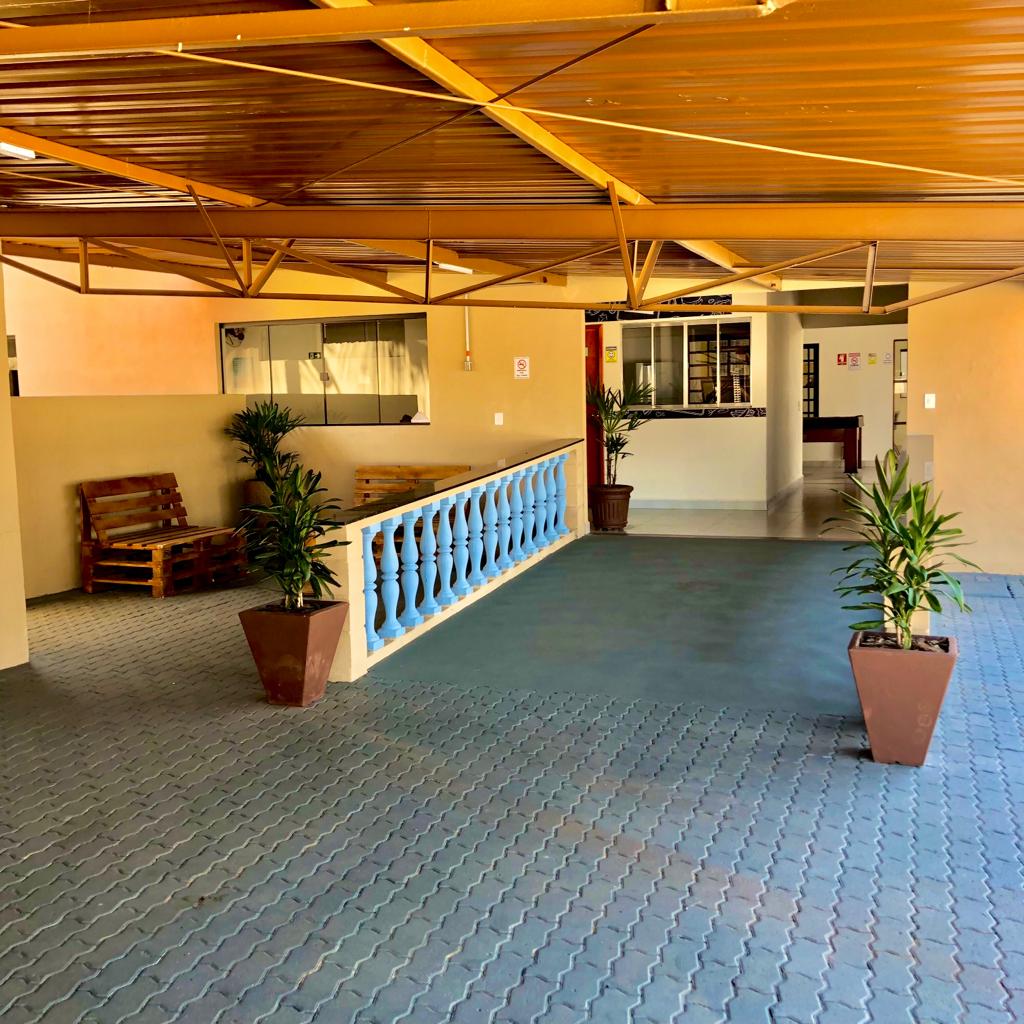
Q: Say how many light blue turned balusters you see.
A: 14